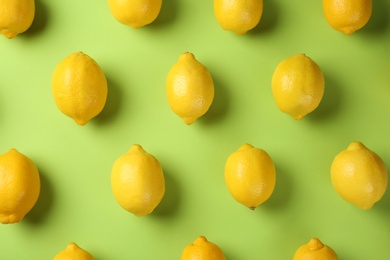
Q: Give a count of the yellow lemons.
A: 14